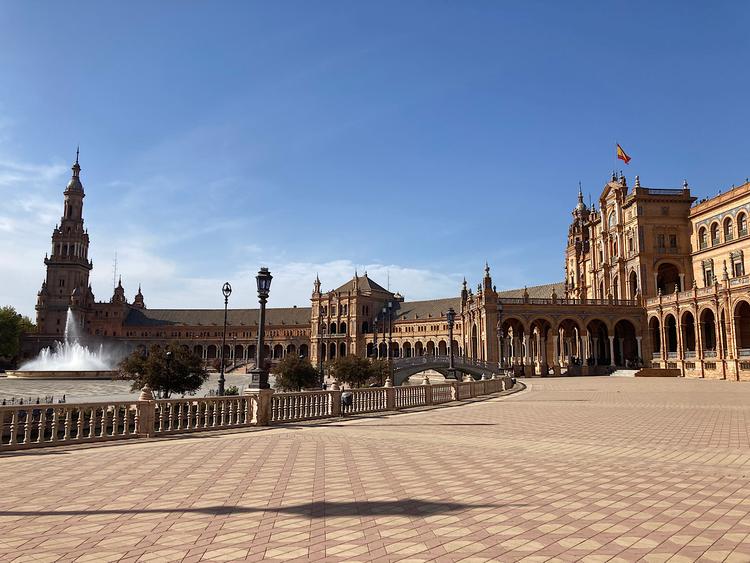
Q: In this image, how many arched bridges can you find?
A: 1